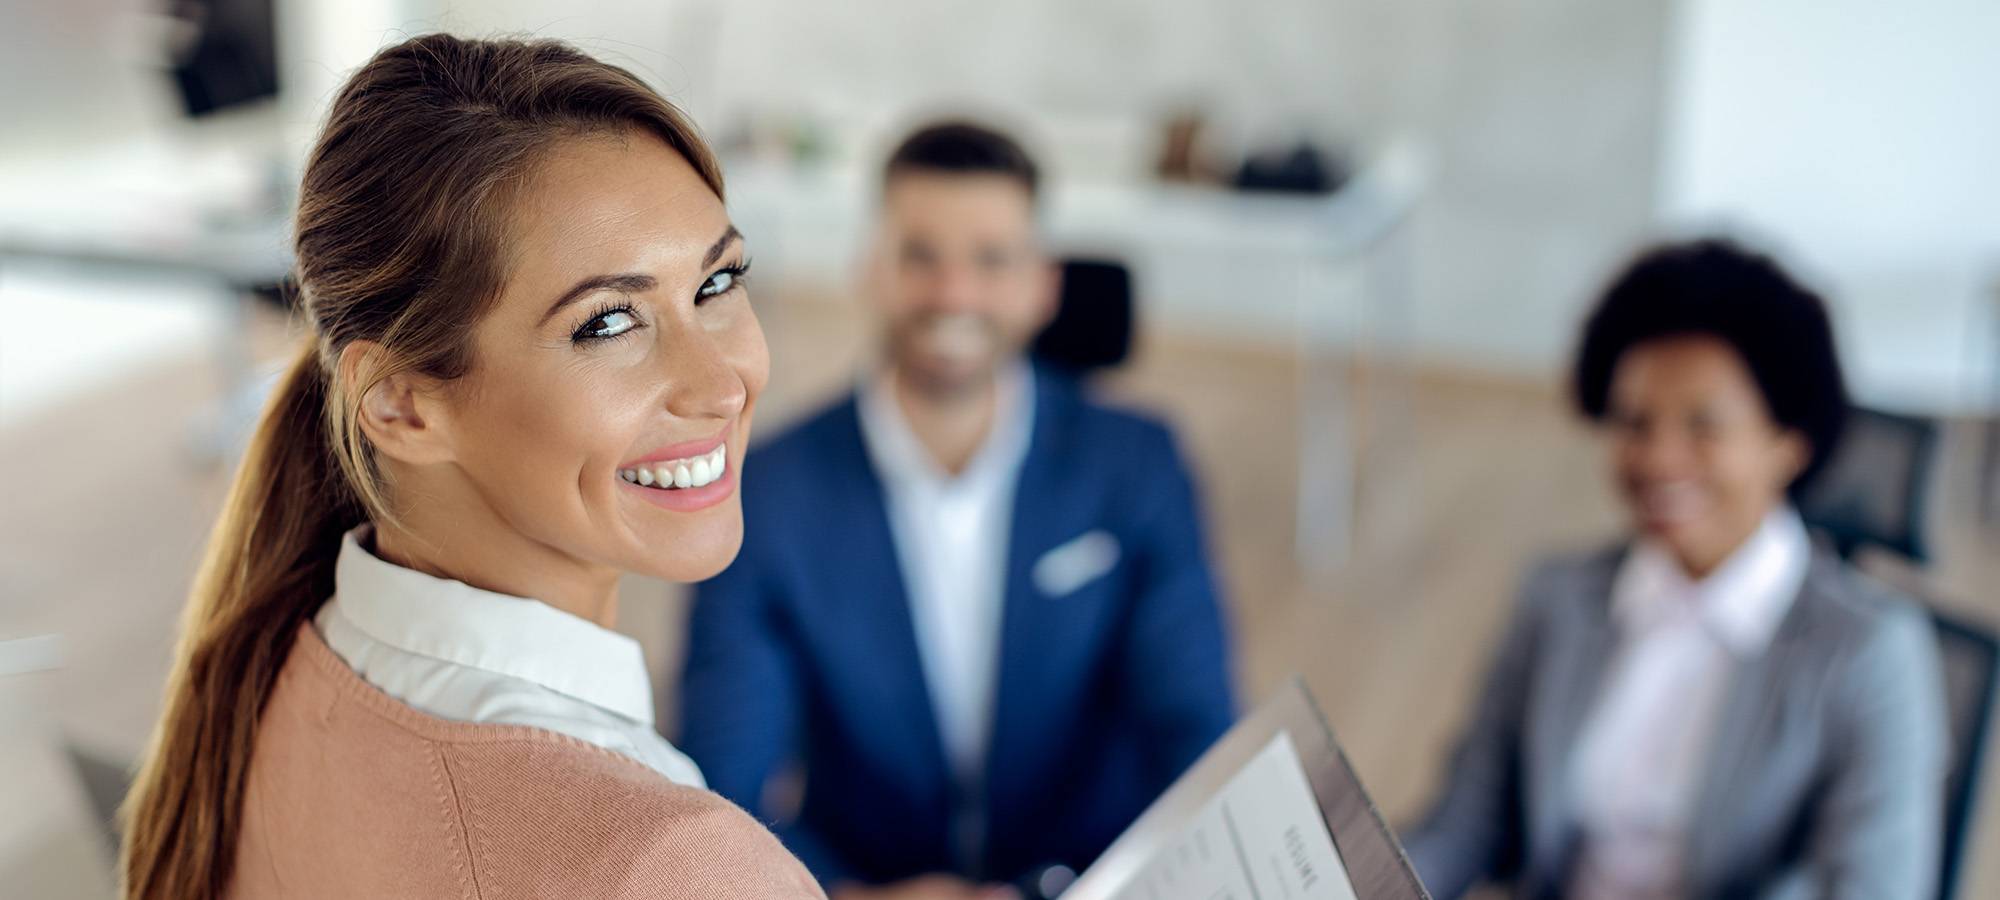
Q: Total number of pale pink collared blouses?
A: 1